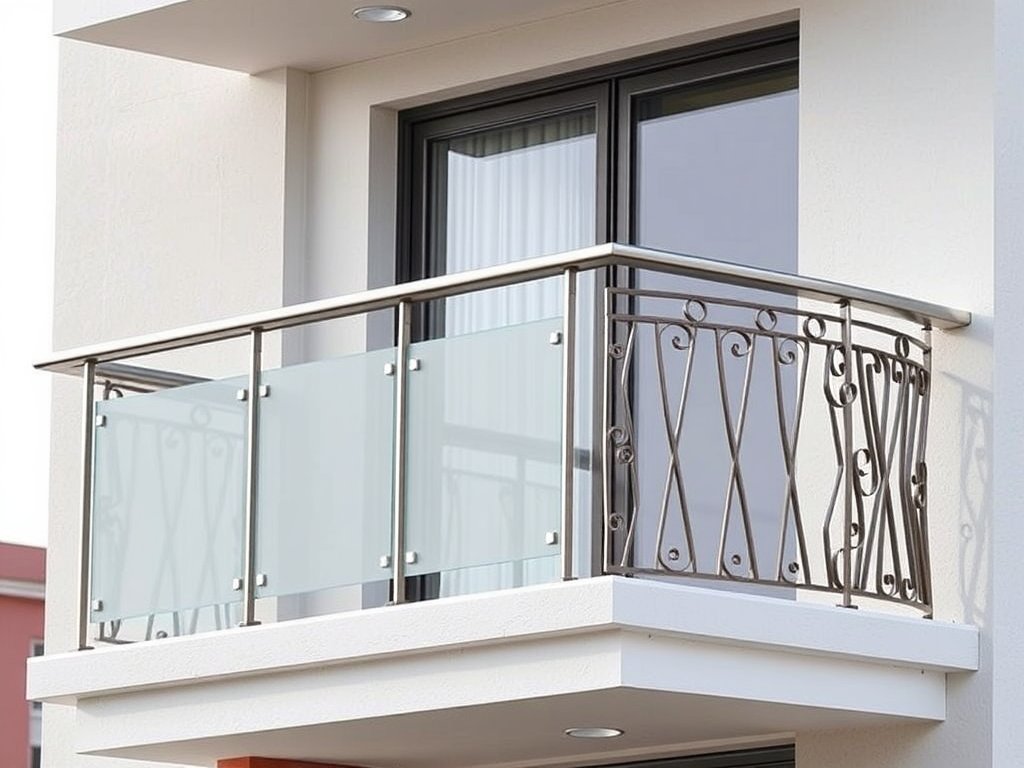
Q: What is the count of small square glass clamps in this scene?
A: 12